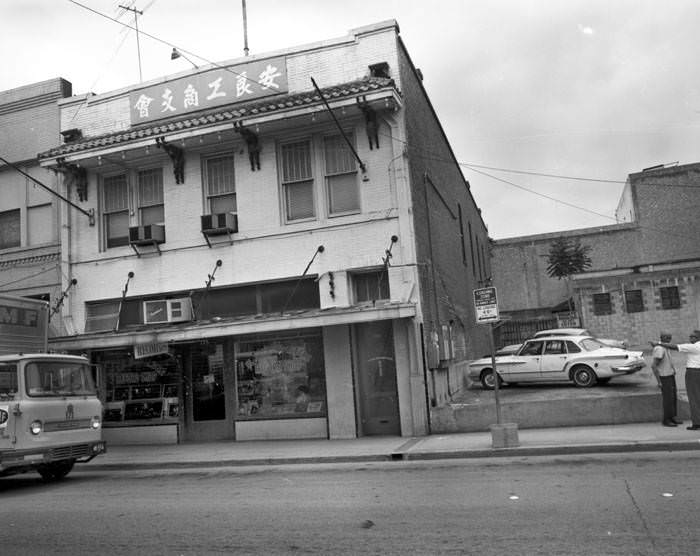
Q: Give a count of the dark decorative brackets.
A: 4